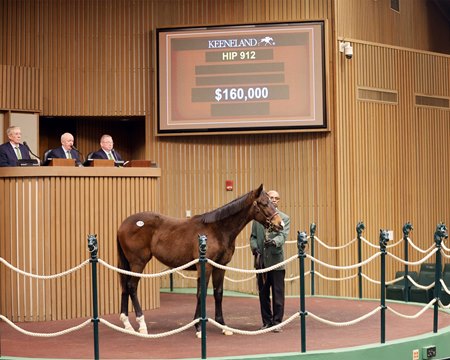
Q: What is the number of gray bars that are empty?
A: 3